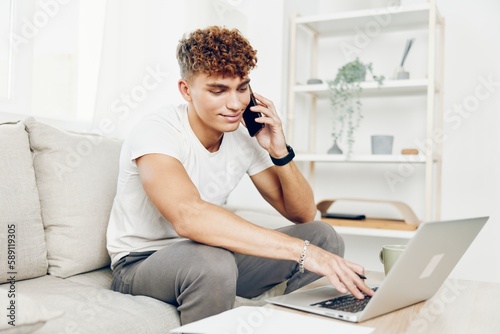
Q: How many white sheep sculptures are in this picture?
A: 0